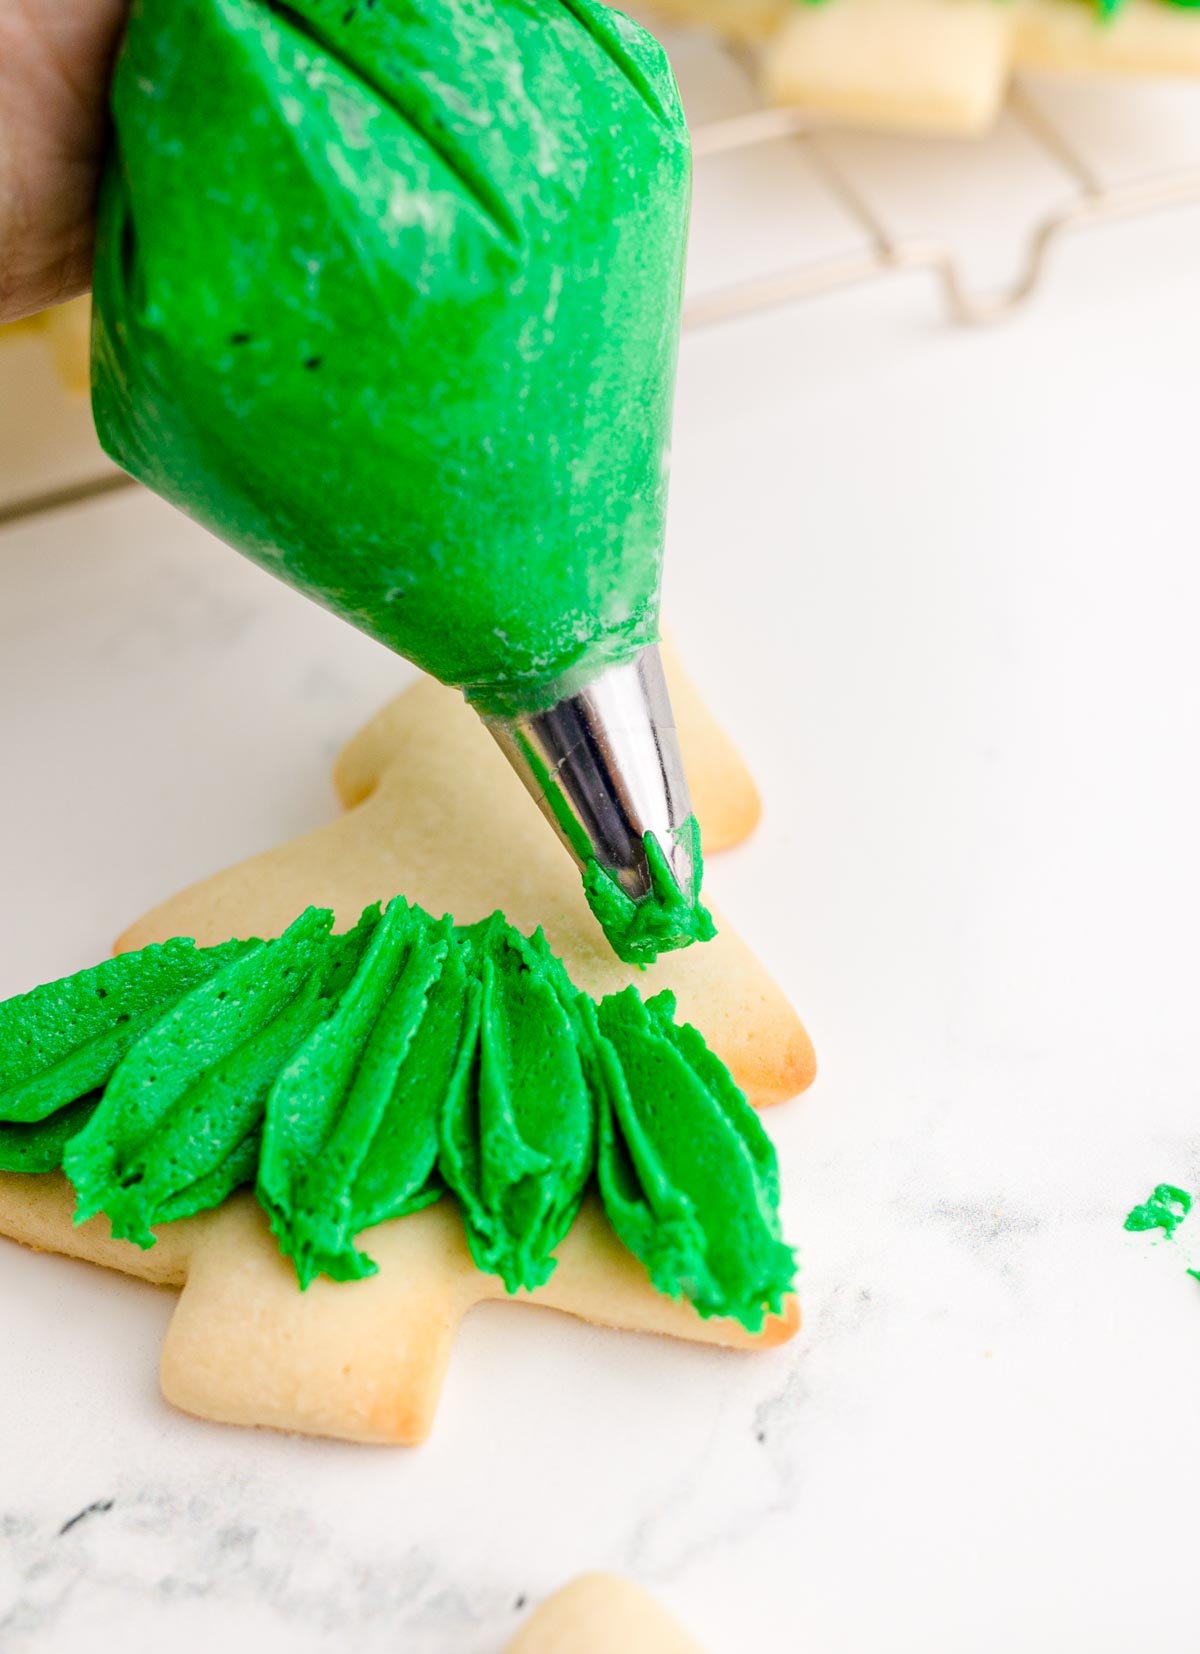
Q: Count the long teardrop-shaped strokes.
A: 5